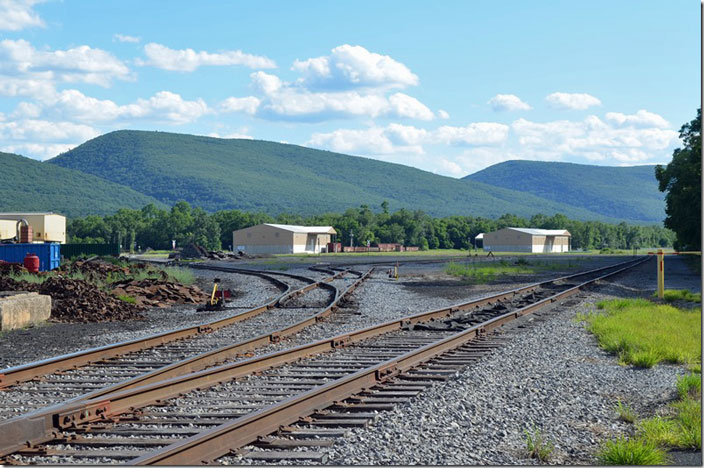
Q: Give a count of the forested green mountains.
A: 3